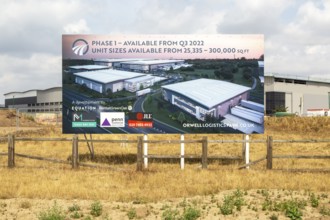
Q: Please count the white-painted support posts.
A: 3